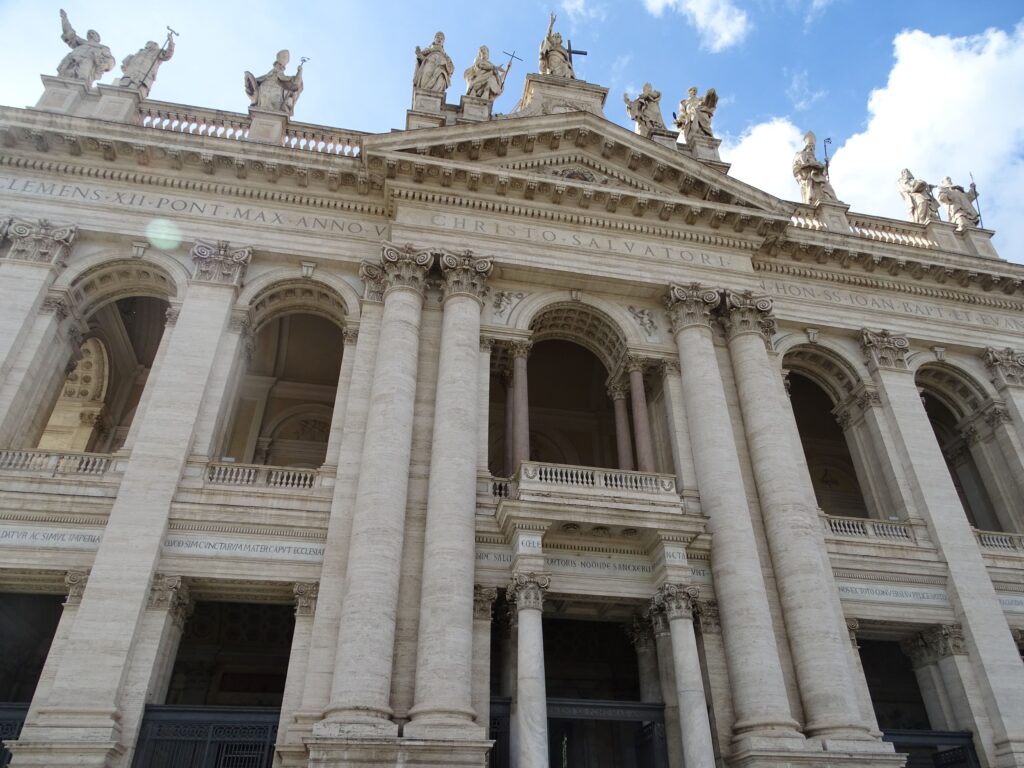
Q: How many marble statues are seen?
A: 11